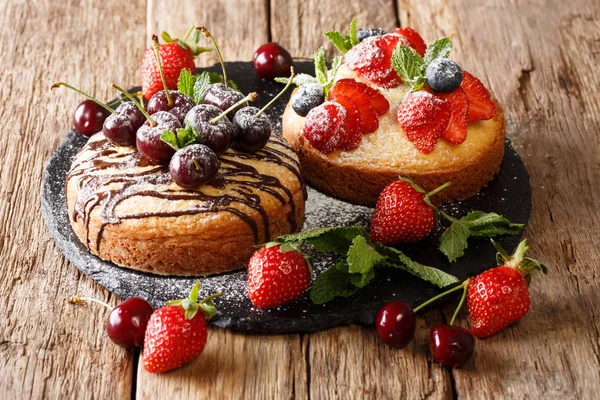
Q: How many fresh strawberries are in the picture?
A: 5